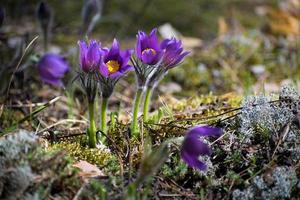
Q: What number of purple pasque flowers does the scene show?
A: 6